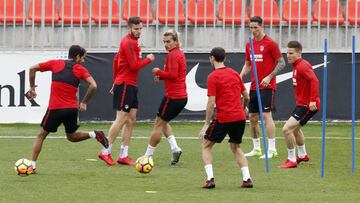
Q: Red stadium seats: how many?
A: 12